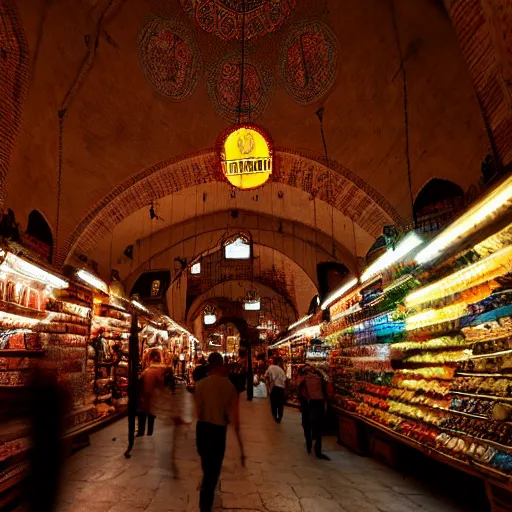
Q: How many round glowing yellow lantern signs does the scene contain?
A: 1